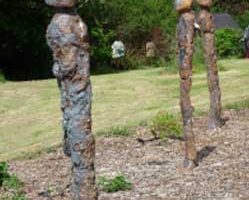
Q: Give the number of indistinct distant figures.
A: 2